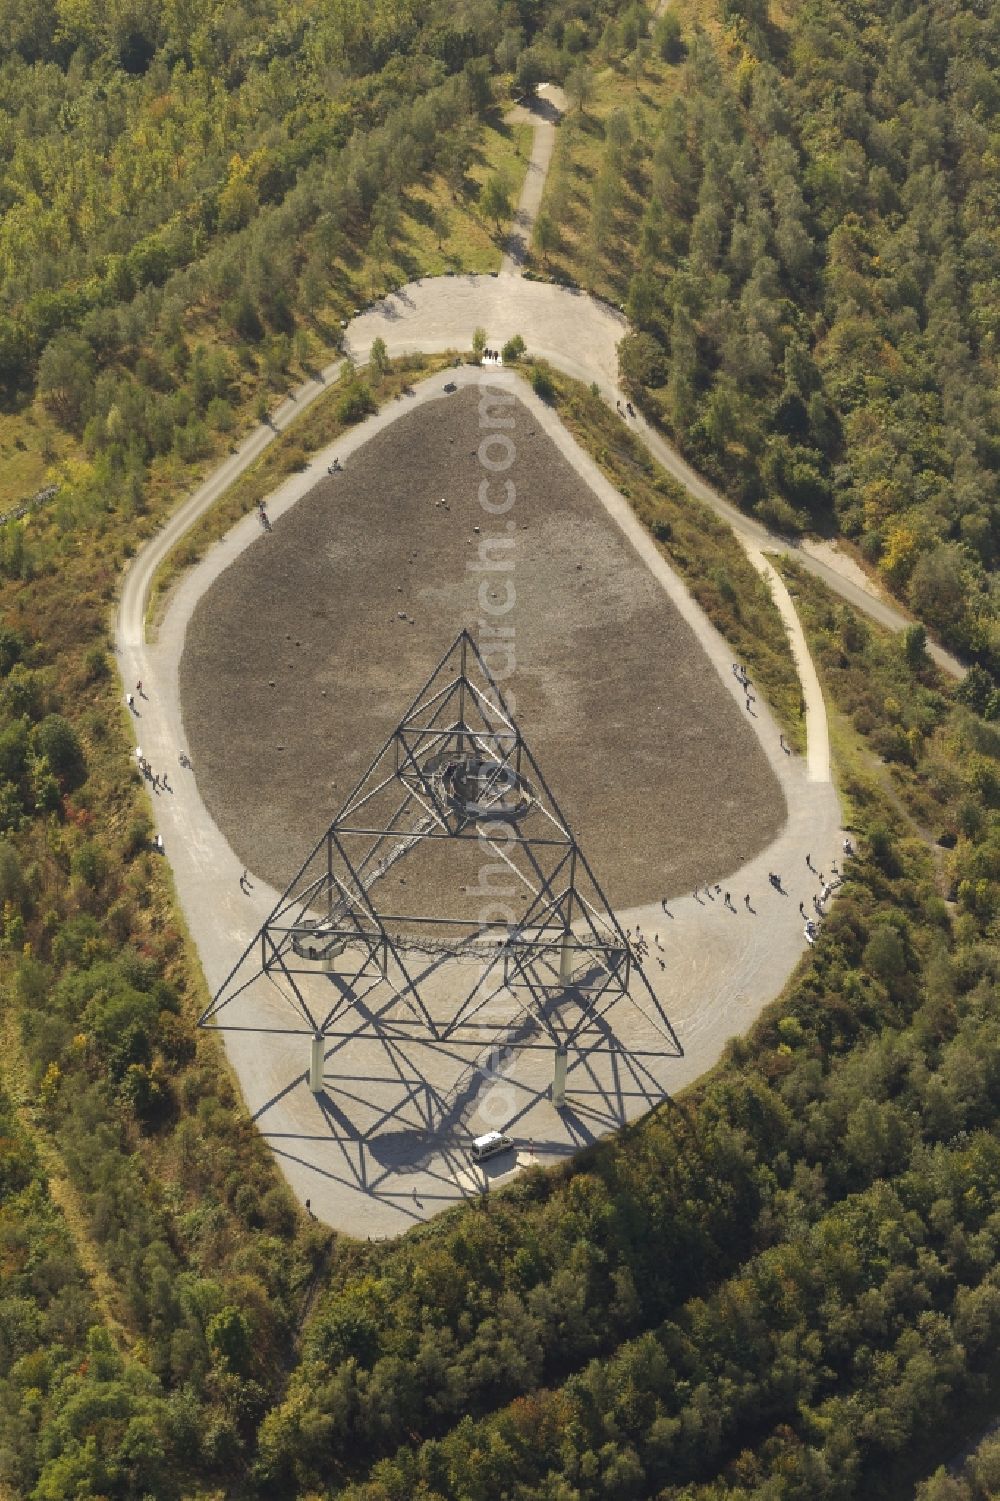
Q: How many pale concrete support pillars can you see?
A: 4